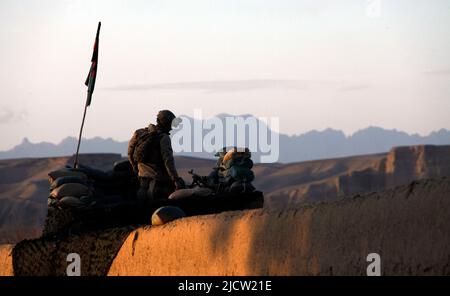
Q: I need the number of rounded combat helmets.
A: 1